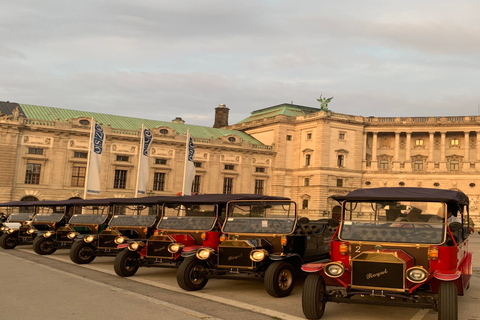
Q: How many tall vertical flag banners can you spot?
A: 3